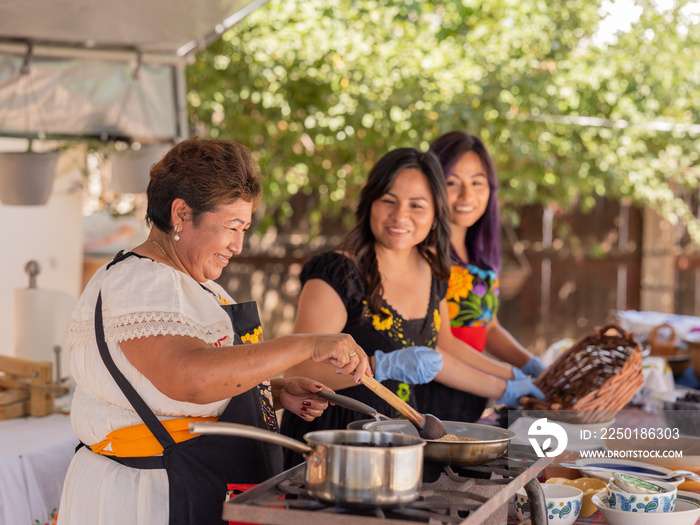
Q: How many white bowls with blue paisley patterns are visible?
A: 2